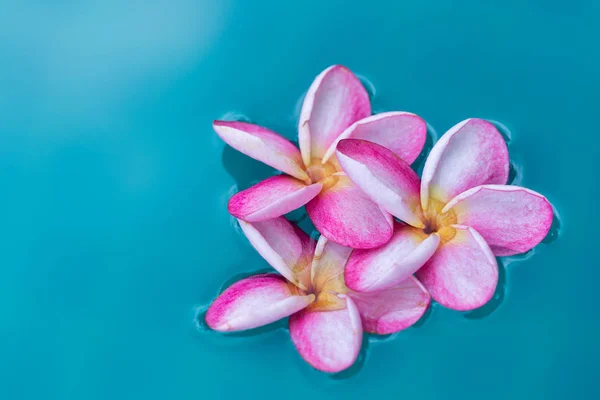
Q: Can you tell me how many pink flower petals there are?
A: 15